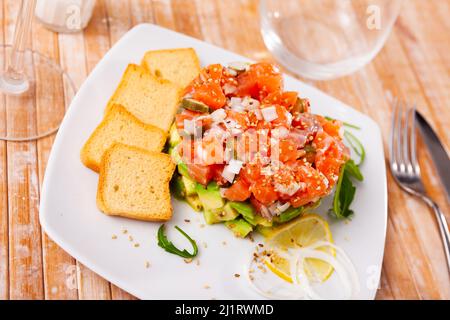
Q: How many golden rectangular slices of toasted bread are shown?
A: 4